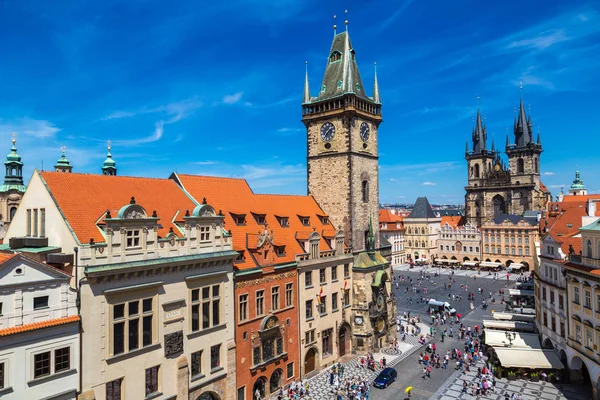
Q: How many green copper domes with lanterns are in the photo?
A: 4